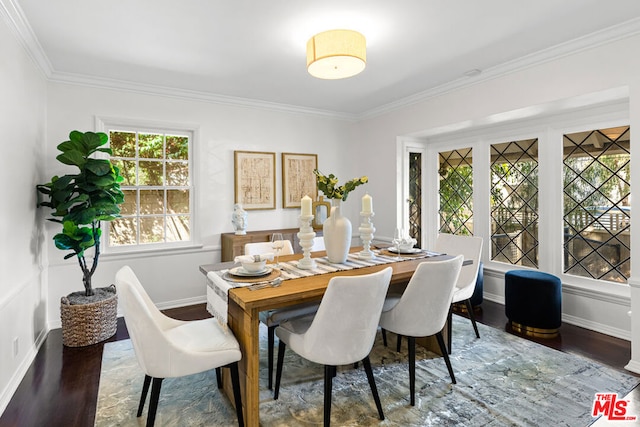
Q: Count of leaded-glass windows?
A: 4